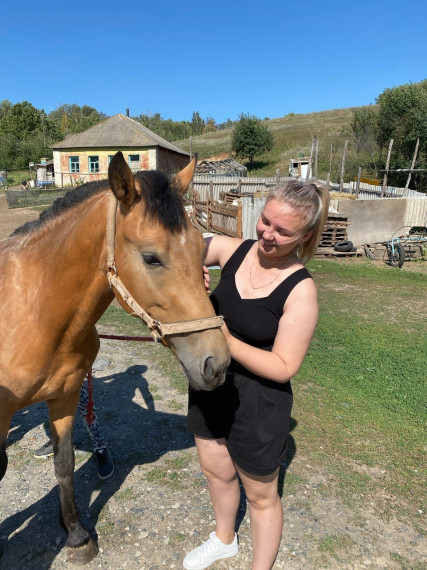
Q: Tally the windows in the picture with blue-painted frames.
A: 4